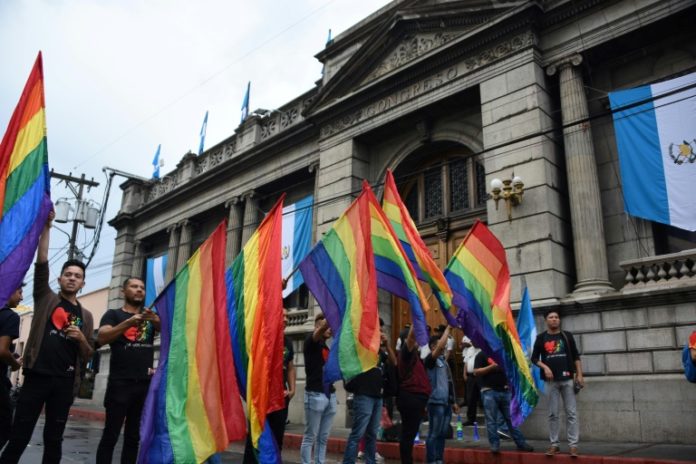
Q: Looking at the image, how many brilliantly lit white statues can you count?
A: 0